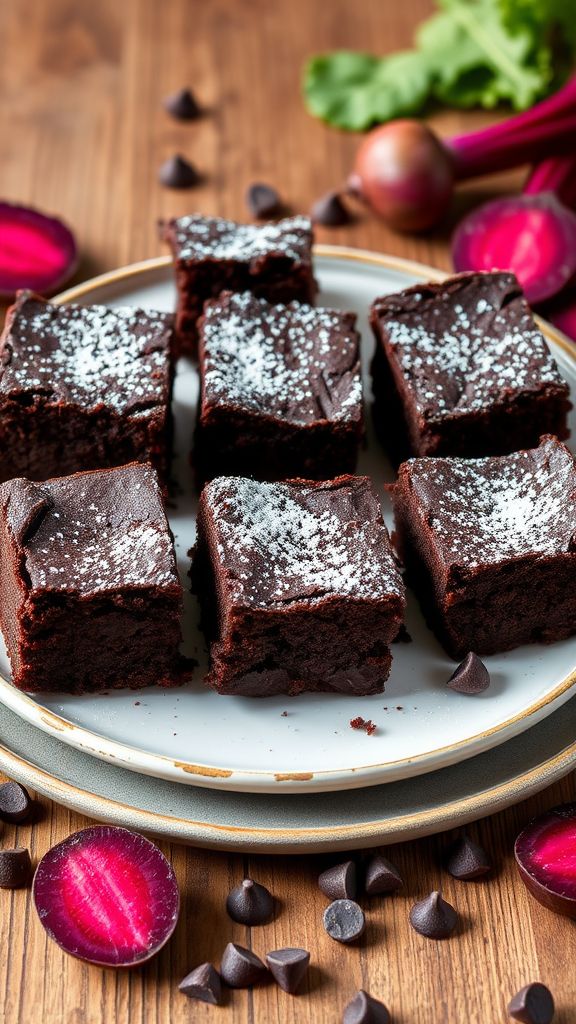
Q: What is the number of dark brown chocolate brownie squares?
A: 7